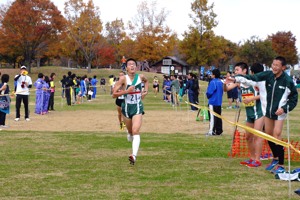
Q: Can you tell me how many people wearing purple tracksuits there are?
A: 2